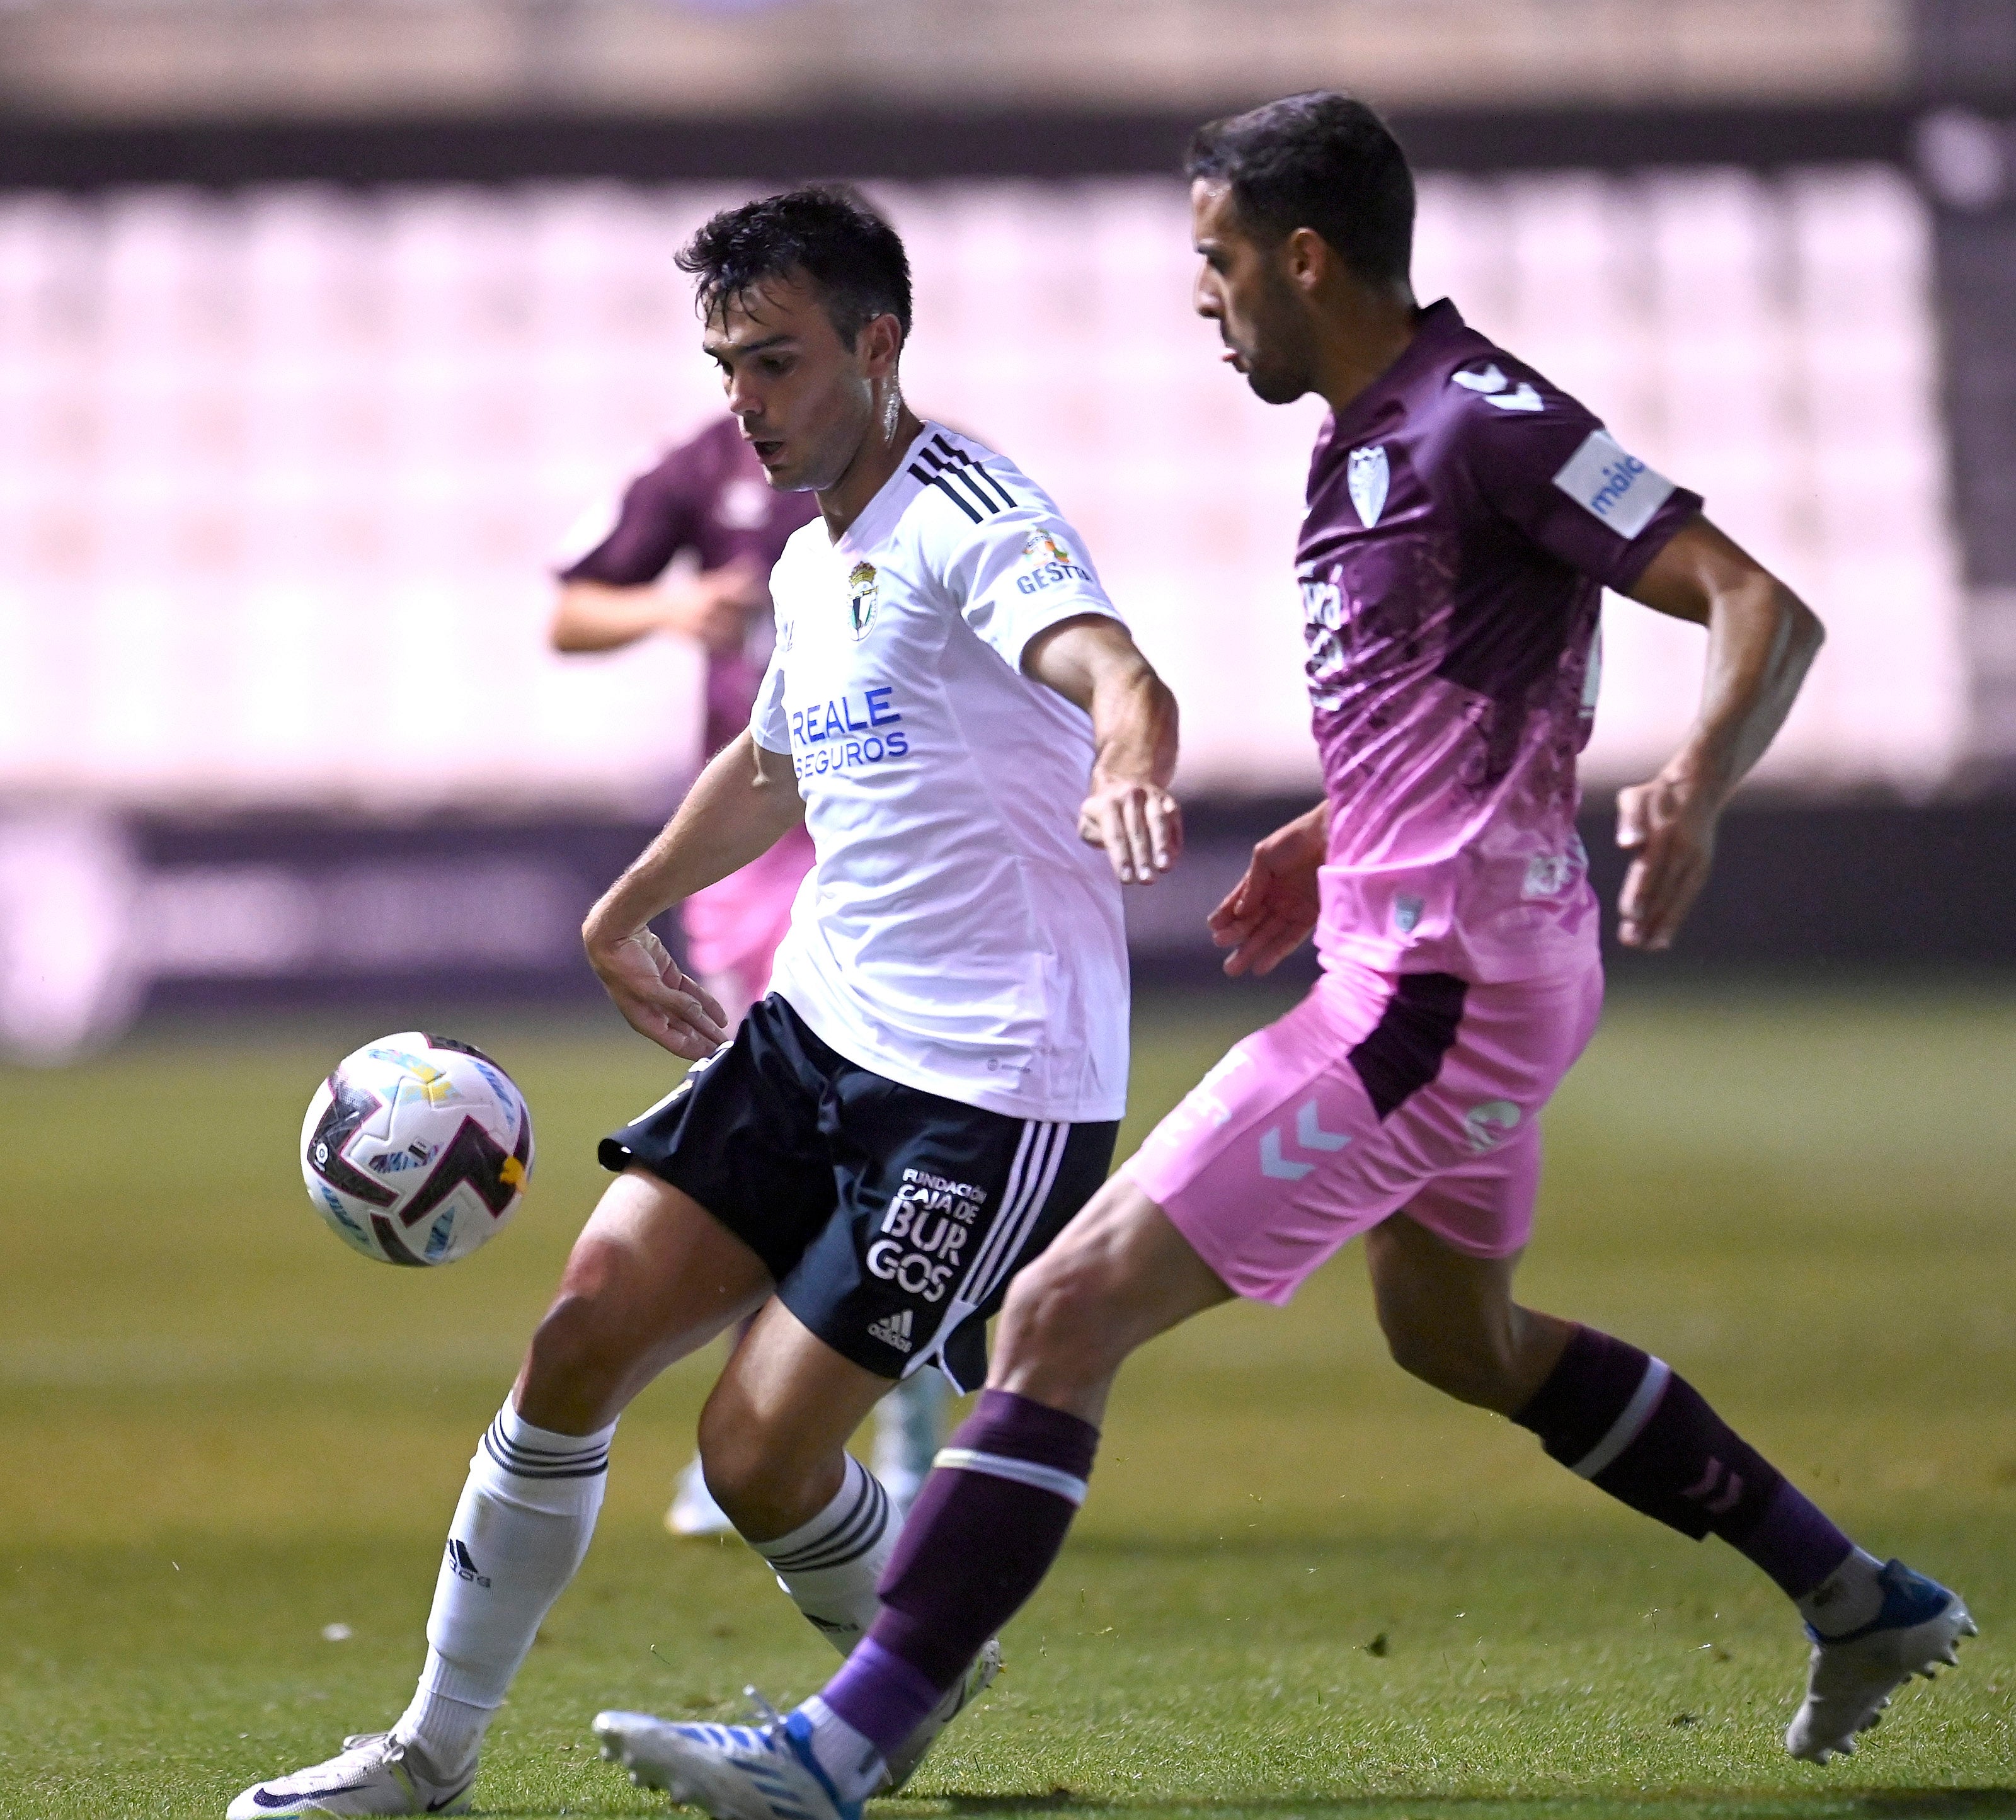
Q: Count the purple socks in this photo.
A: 2